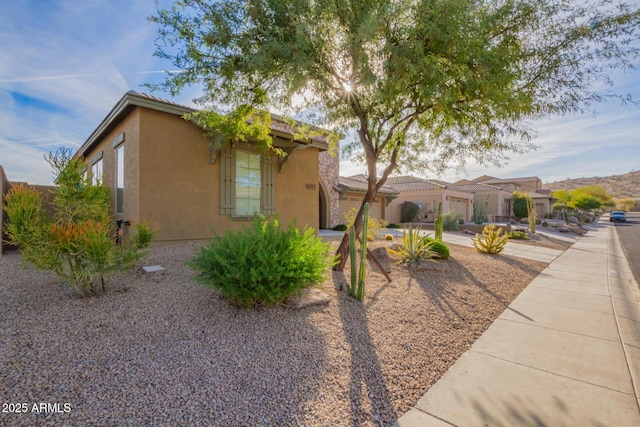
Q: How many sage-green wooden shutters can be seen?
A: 2